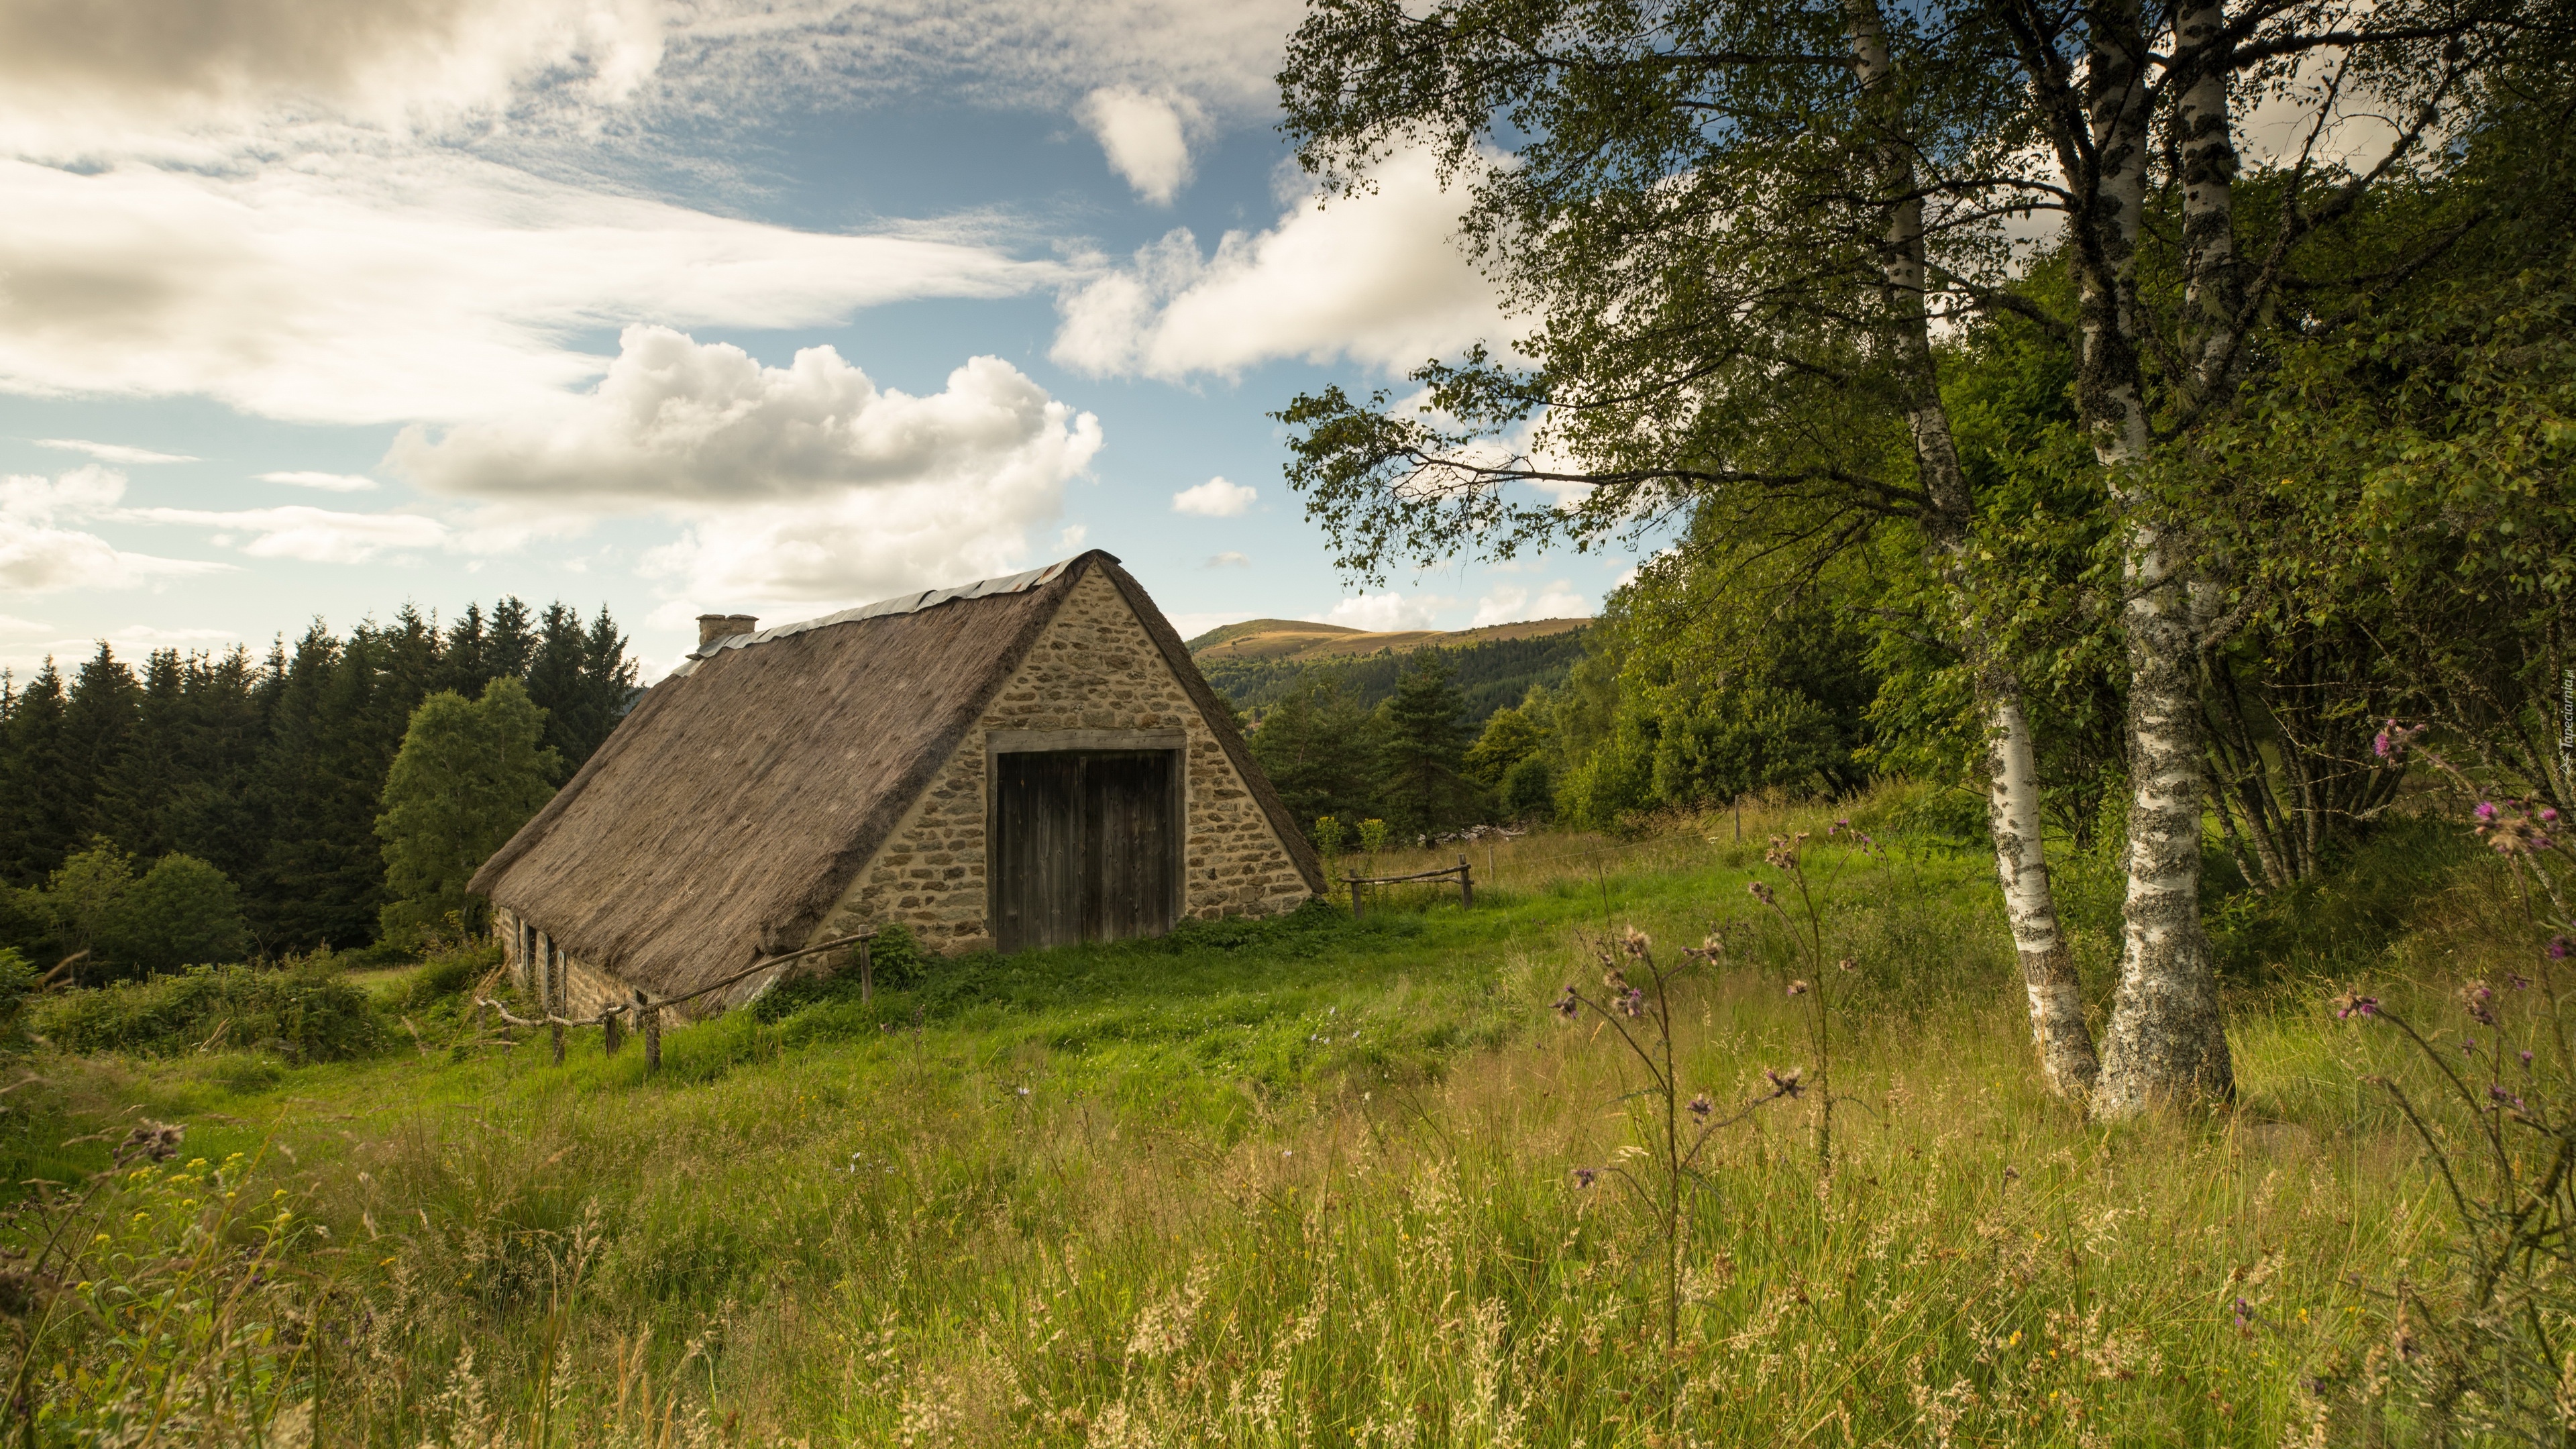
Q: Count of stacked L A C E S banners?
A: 0